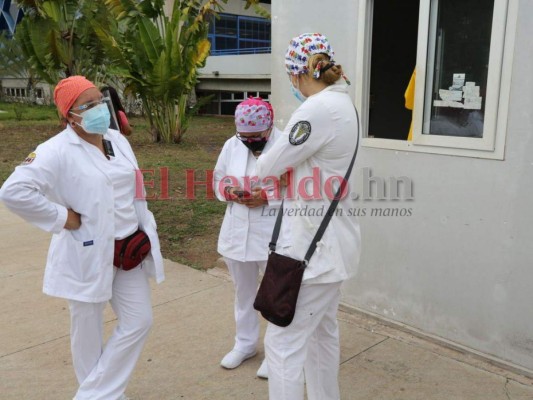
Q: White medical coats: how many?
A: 3